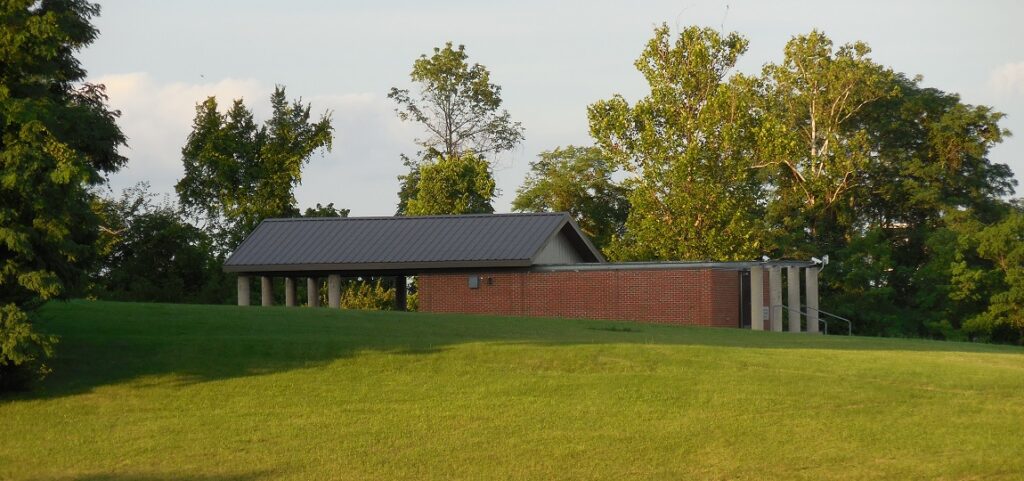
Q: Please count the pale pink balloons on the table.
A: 0